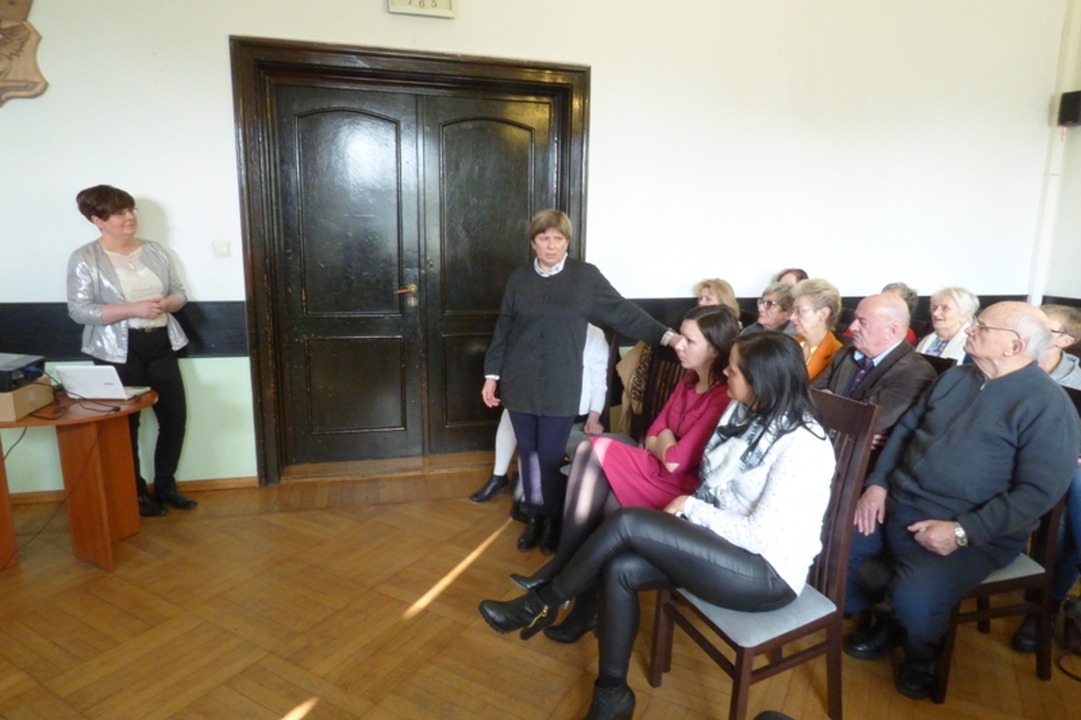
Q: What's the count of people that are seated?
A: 12